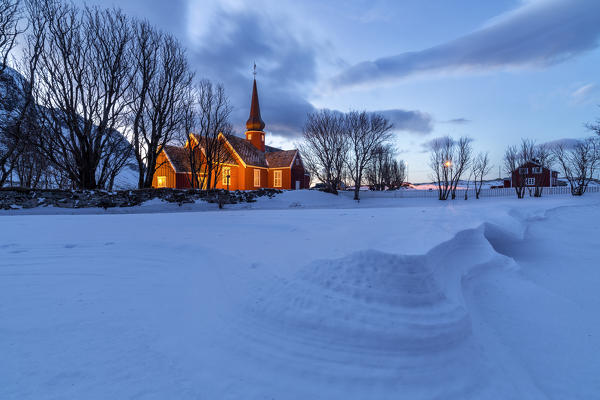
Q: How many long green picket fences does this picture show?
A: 0